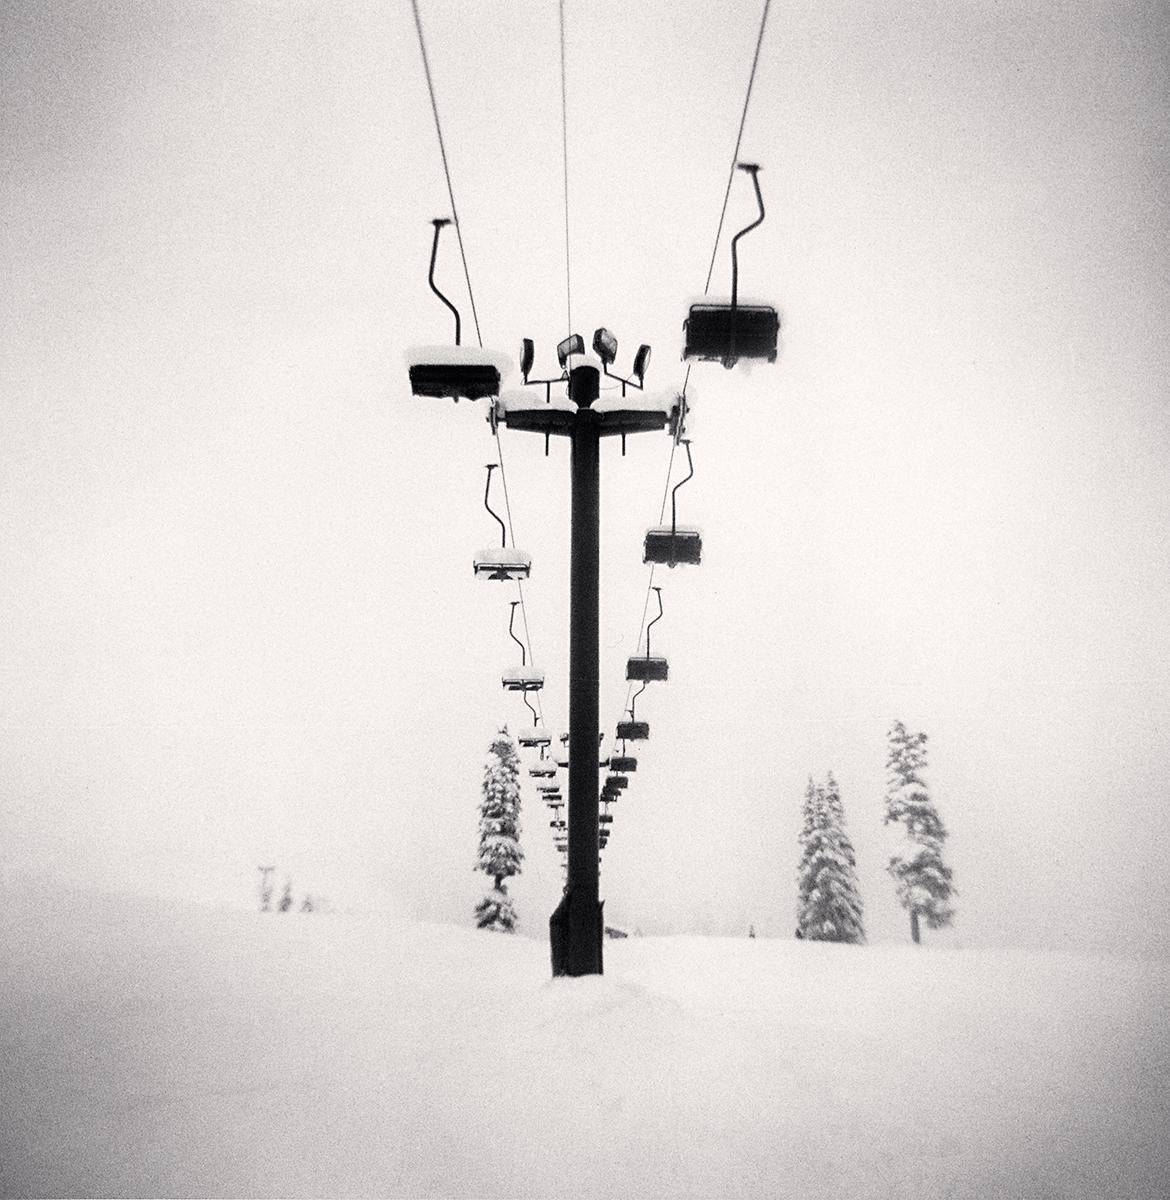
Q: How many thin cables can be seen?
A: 3